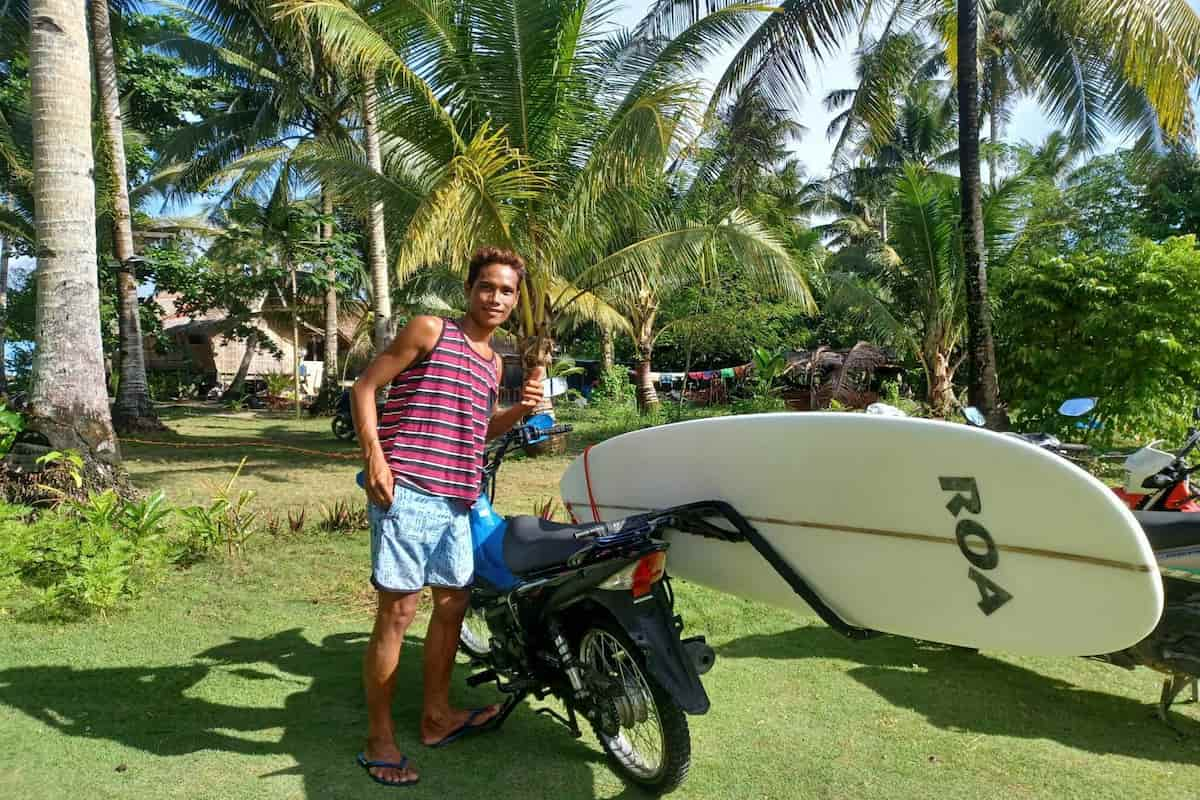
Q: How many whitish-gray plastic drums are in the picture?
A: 0